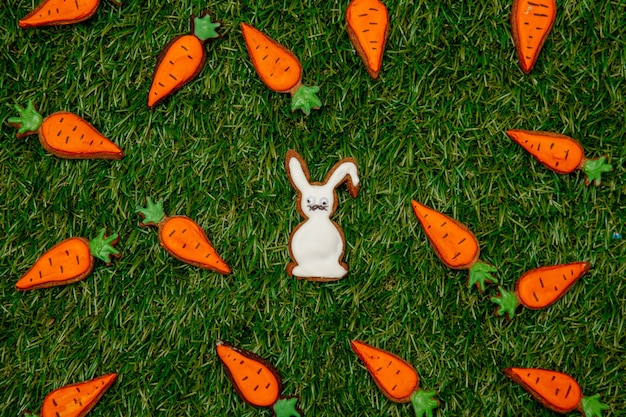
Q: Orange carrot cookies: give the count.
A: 15